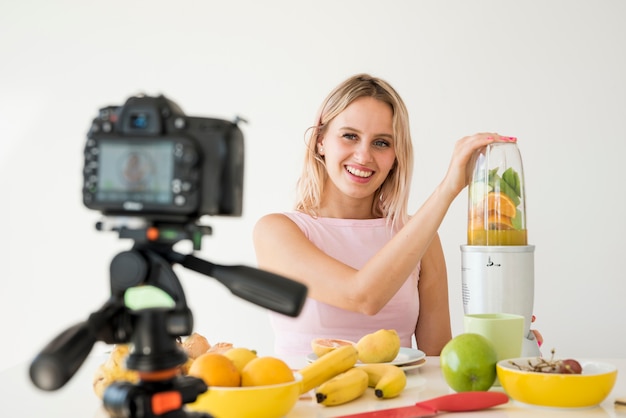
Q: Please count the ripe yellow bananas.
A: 3